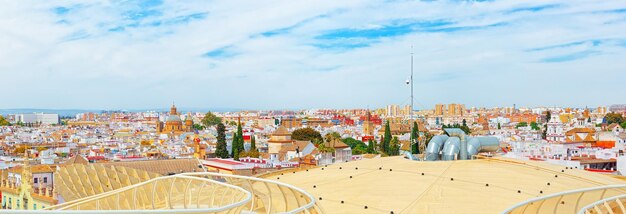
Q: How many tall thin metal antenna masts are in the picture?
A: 1